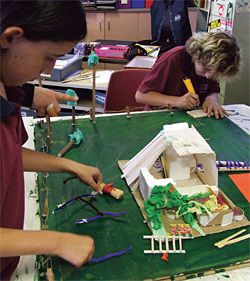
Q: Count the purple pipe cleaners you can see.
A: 3